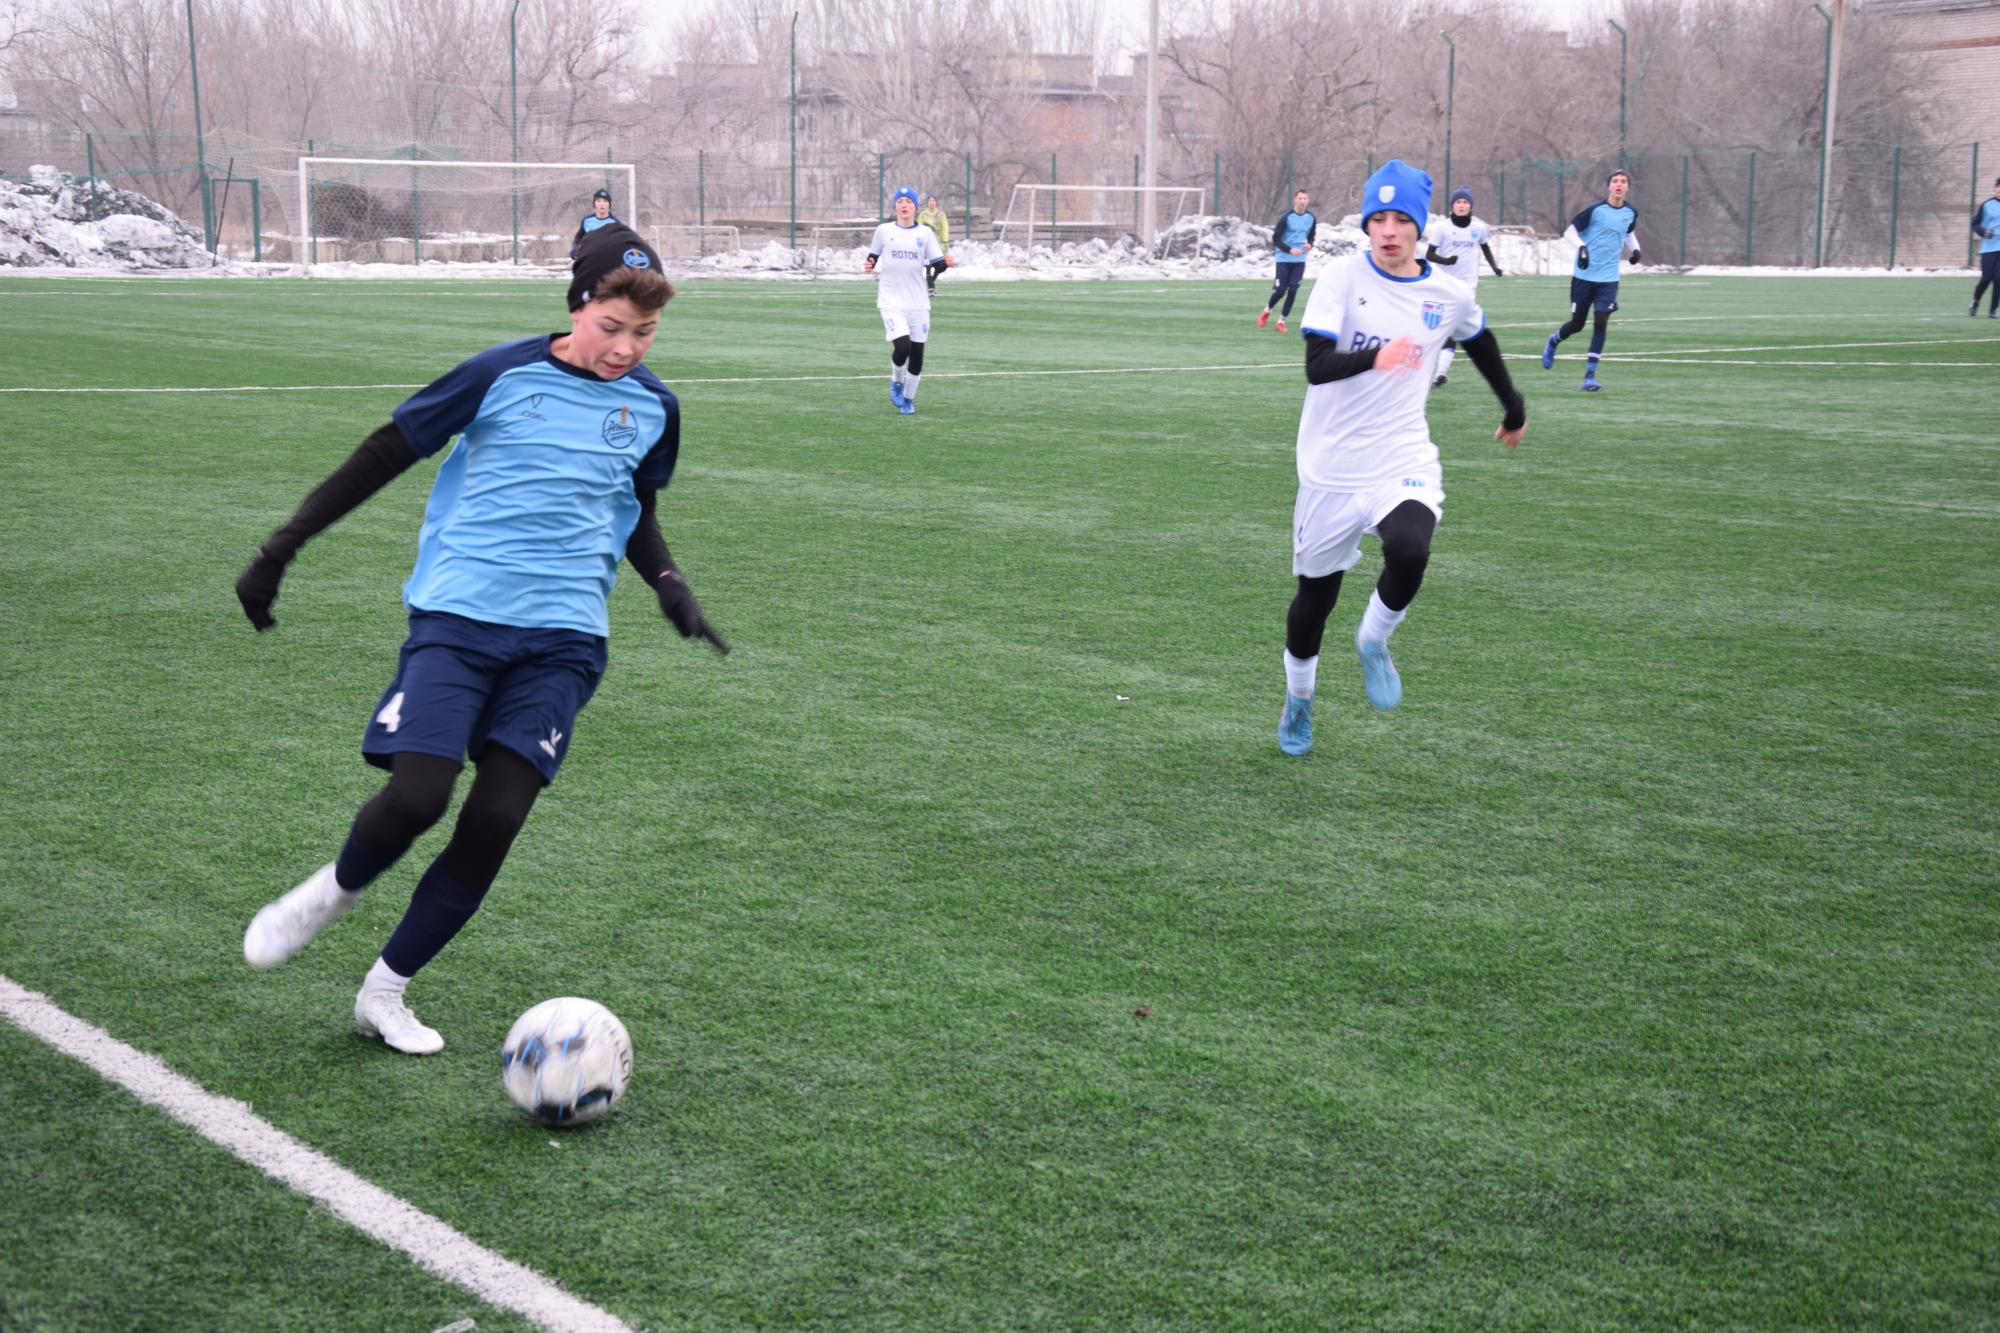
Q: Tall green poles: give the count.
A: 6